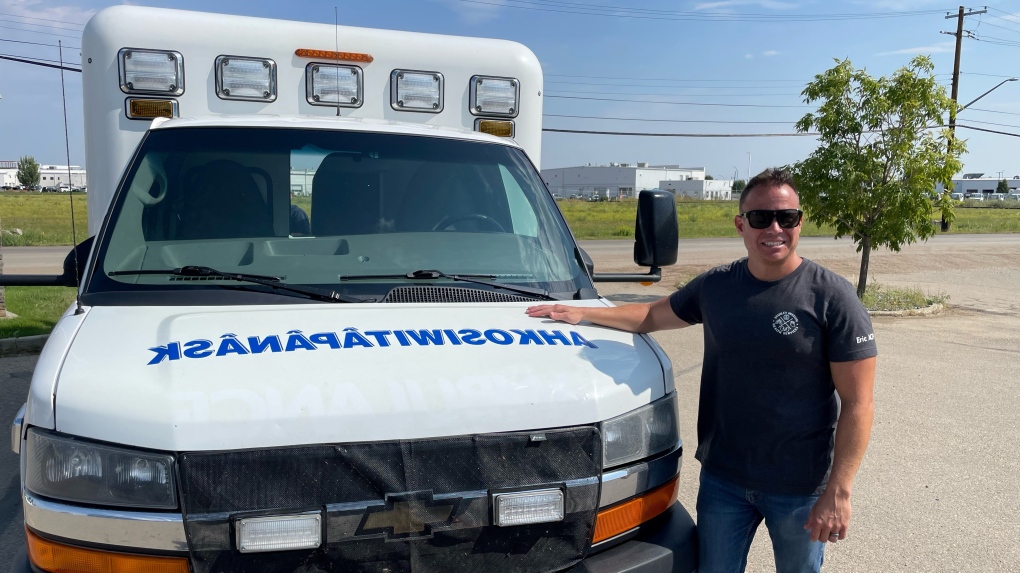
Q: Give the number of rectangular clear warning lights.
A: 7